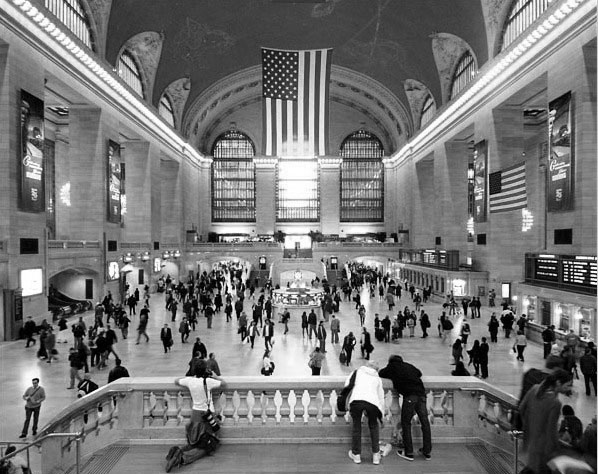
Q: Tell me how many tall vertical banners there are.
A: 4